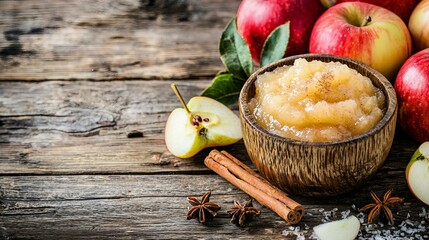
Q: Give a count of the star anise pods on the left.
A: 2